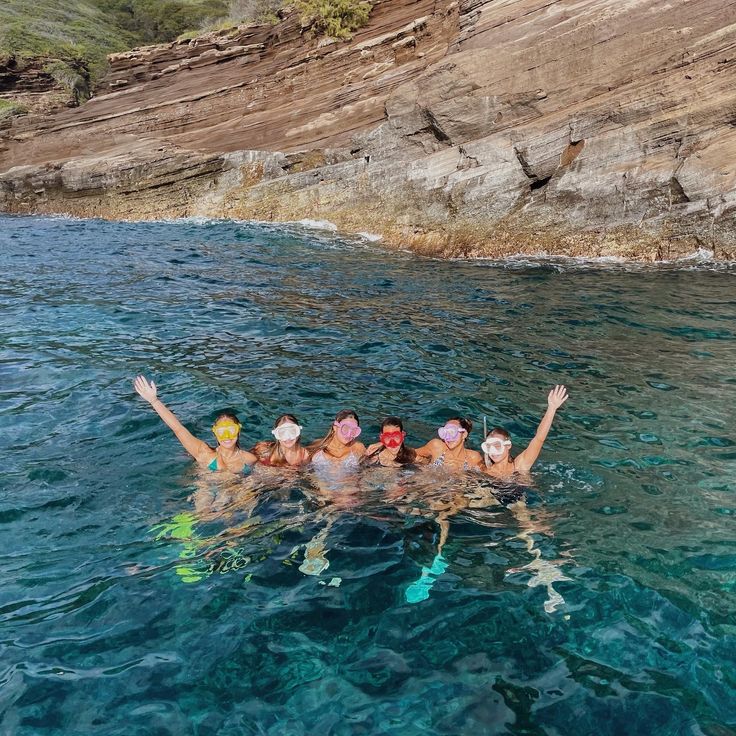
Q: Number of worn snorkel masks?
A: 6